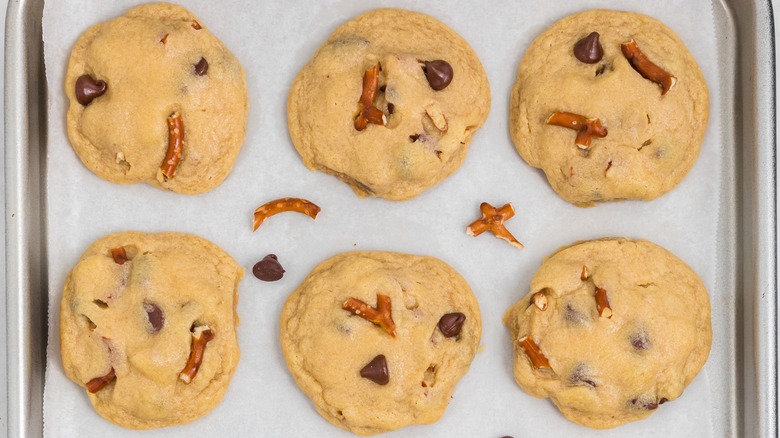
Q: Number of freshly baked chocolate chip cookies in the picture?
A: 6